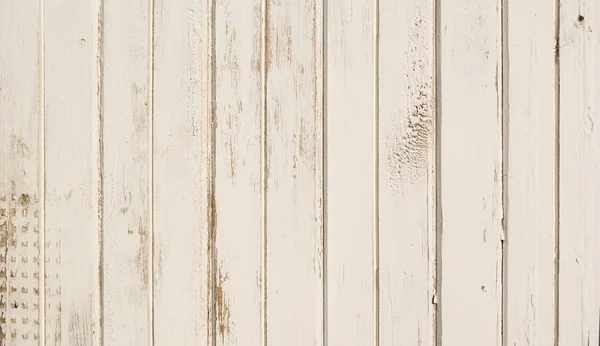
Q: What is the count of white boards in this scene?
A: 11